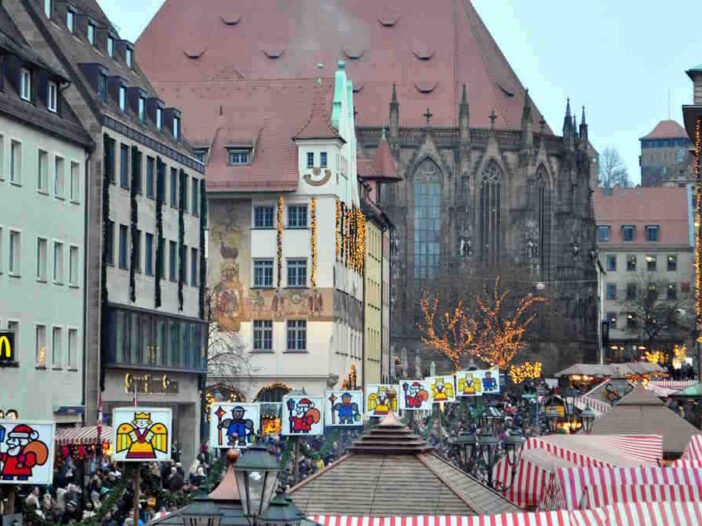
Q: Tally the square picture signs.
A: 10